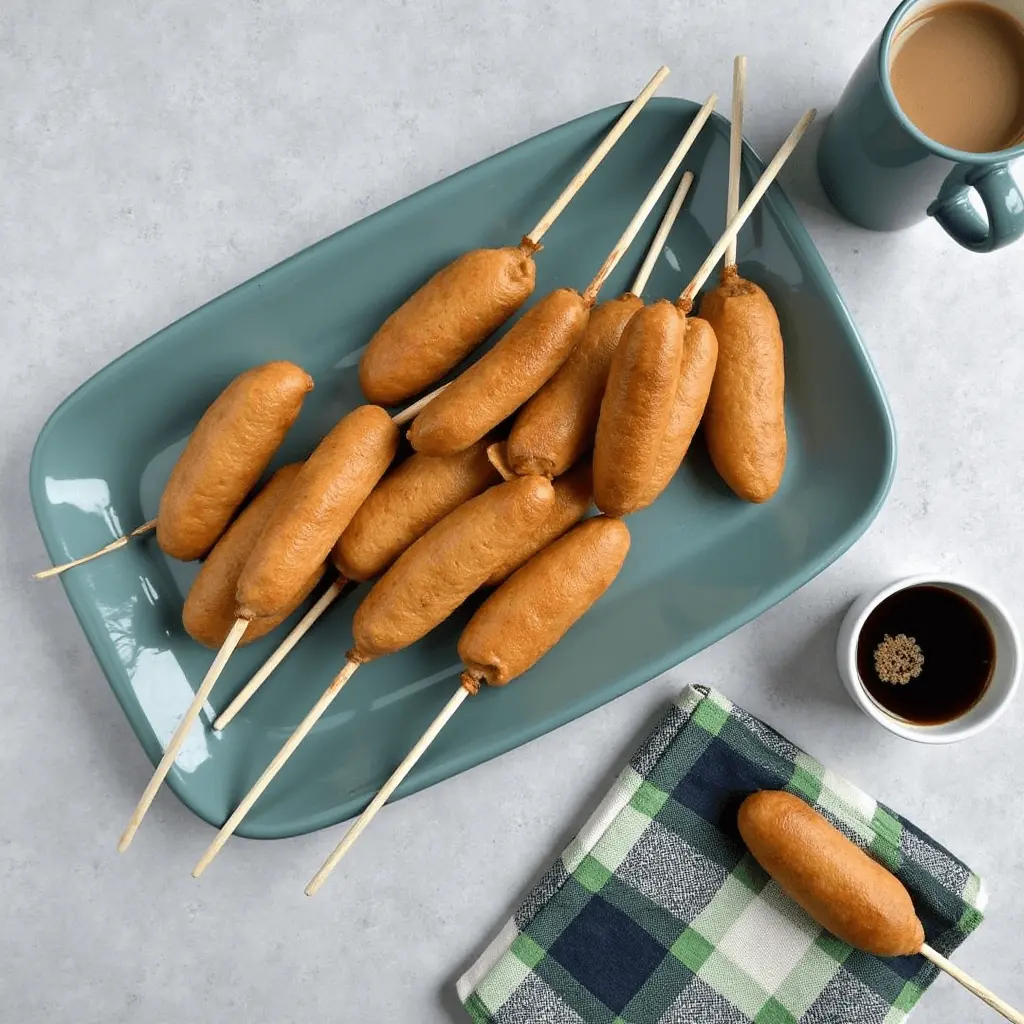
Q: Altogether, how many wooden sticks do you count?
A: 12